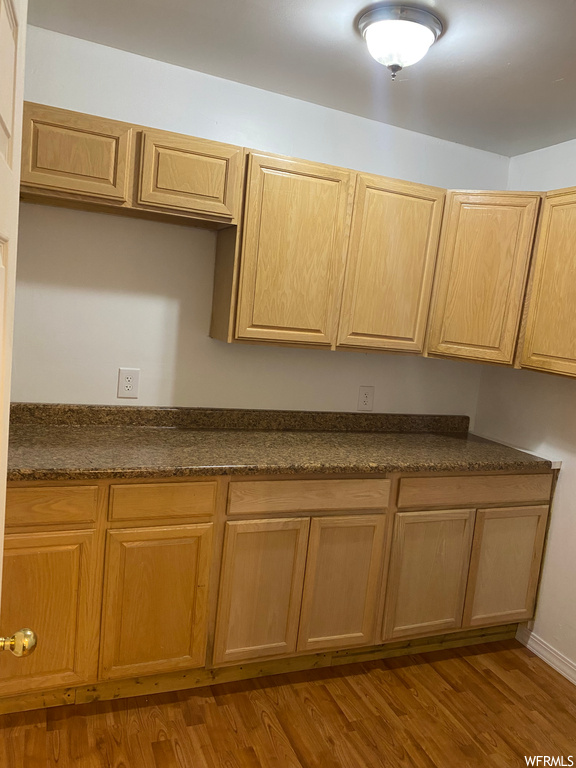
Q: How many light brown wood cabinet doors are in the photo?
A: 12